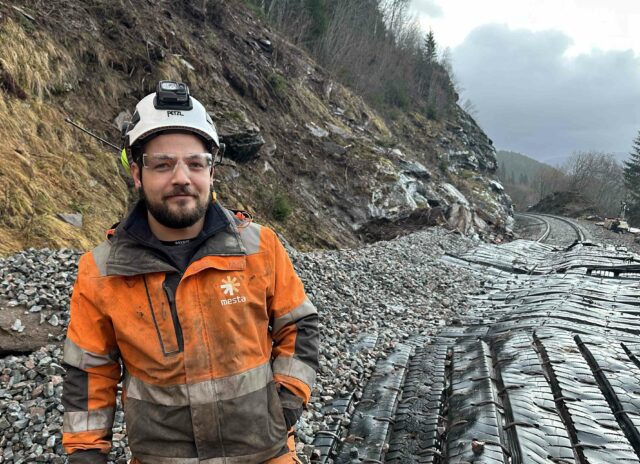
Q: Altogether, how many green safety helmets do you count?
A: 0